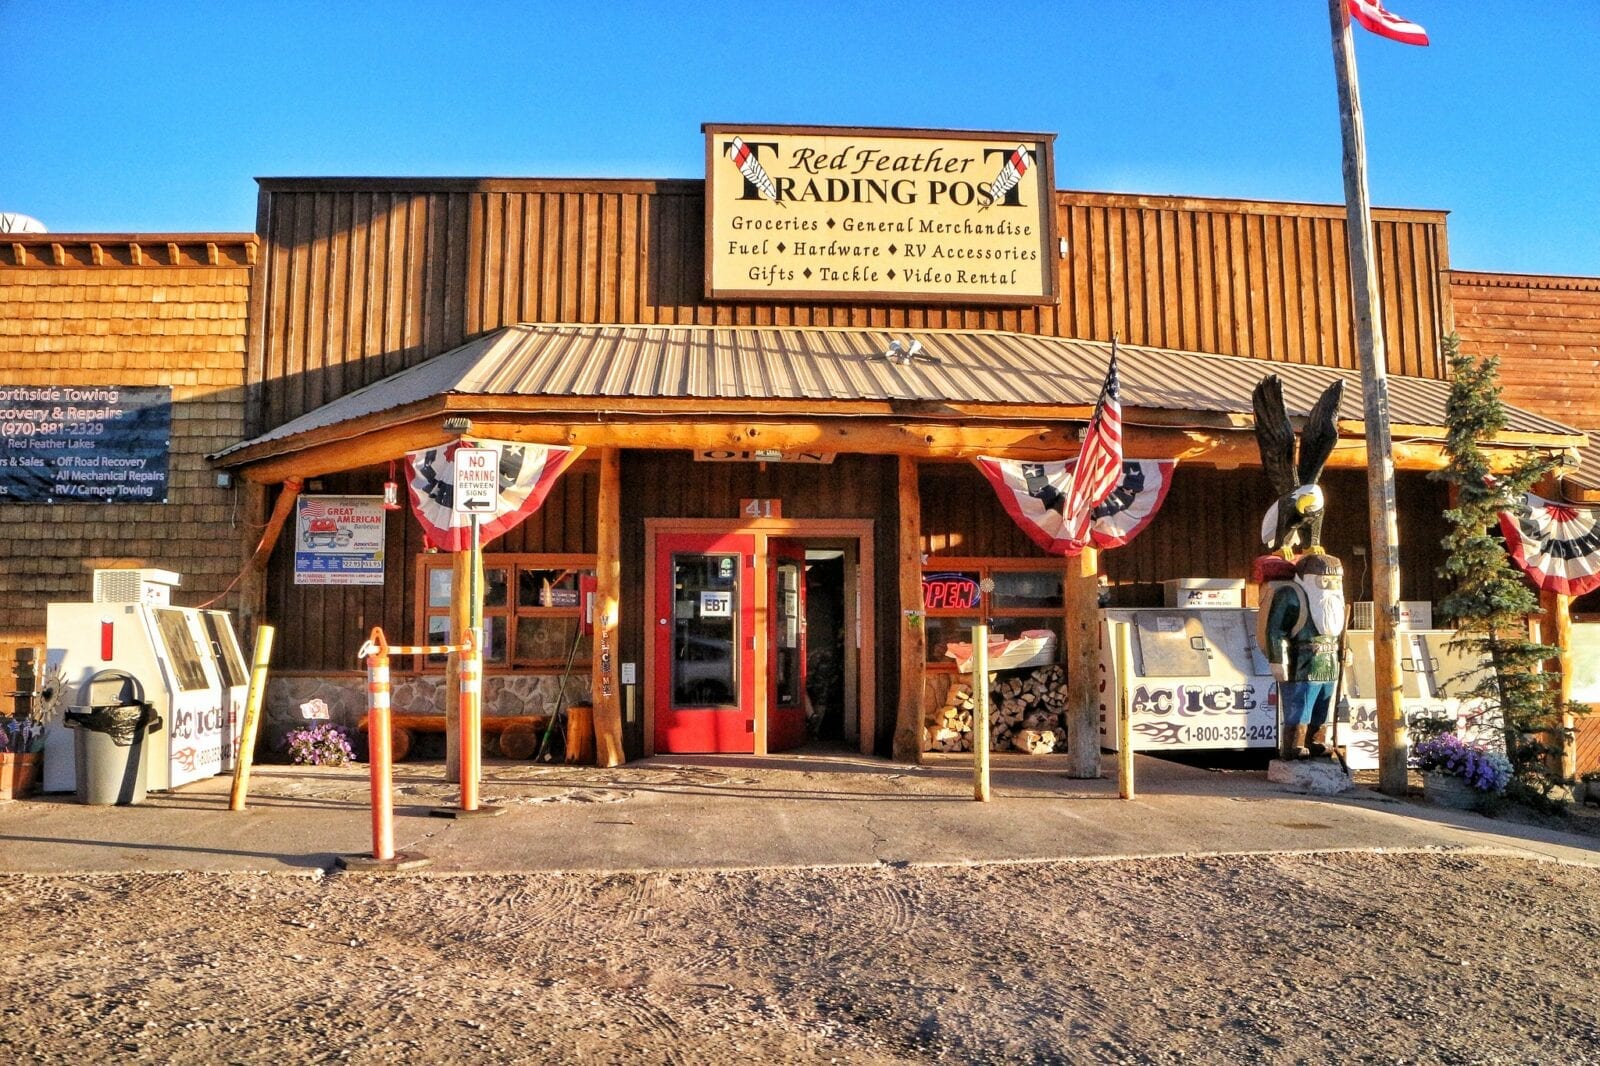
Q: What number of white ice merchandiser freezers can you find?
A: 3